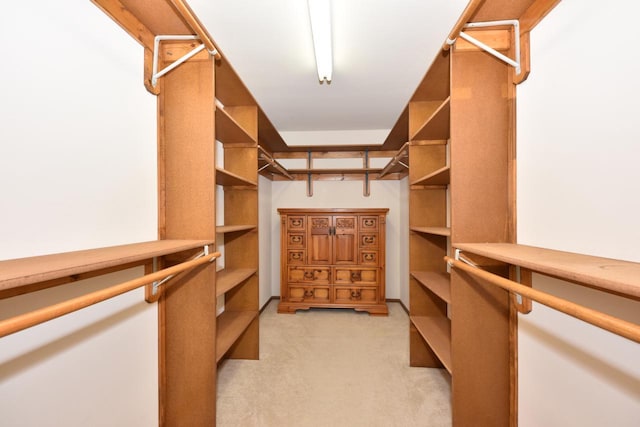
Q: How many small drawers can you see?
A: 6